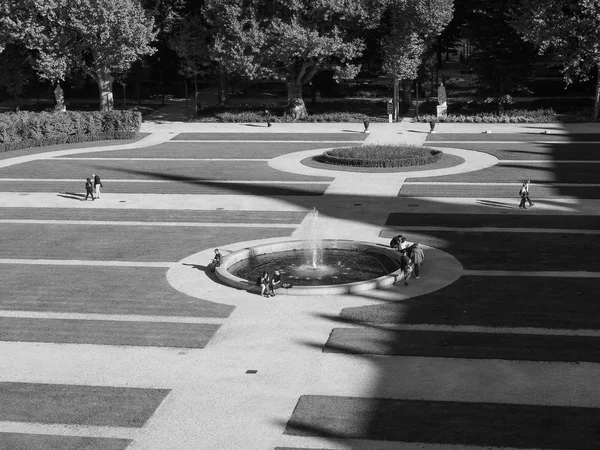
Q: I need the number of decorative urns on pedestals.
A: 2